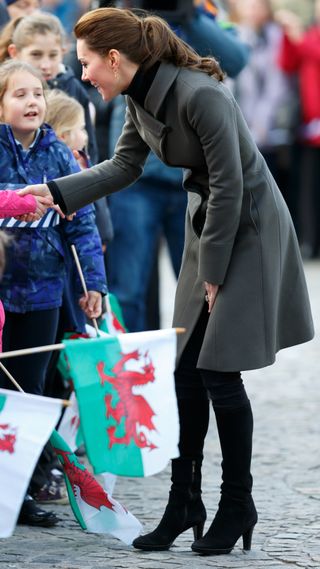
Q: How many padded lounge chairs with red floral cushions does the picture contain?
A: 0